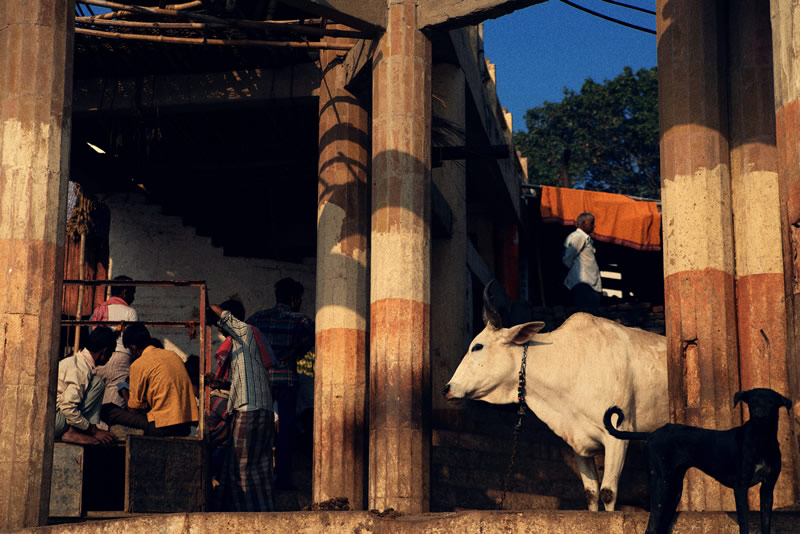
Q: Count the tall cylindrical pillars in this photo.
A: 6